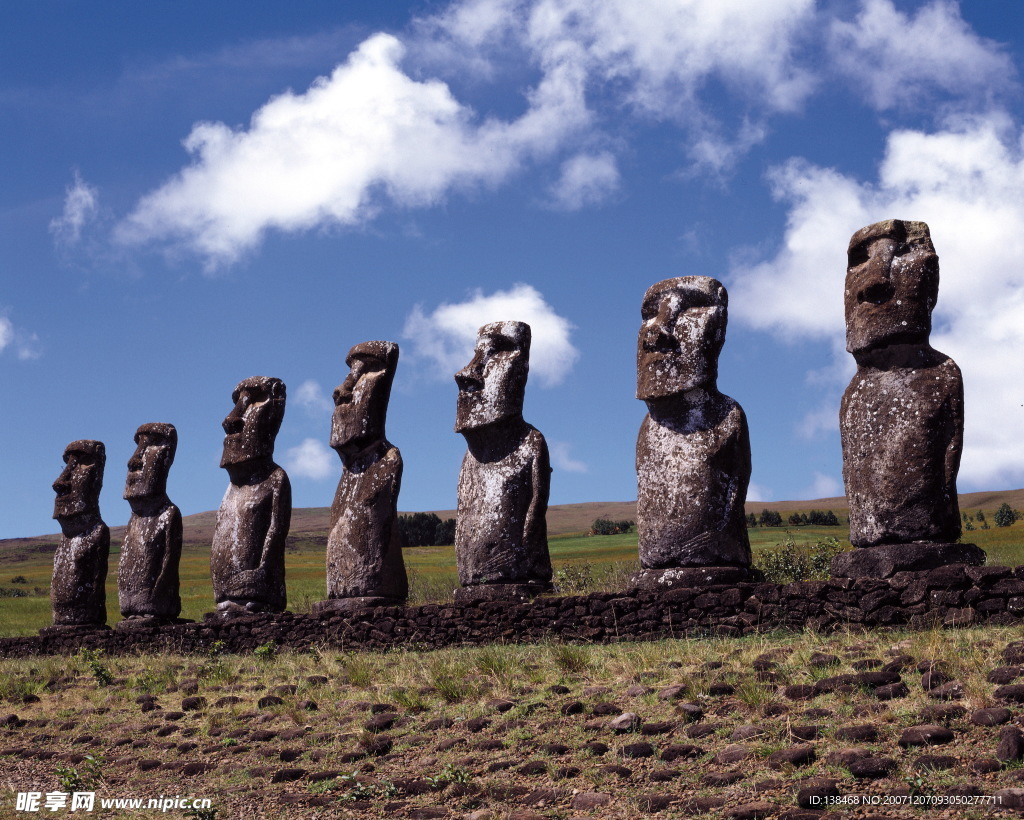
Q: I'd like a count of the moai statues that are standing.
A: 7